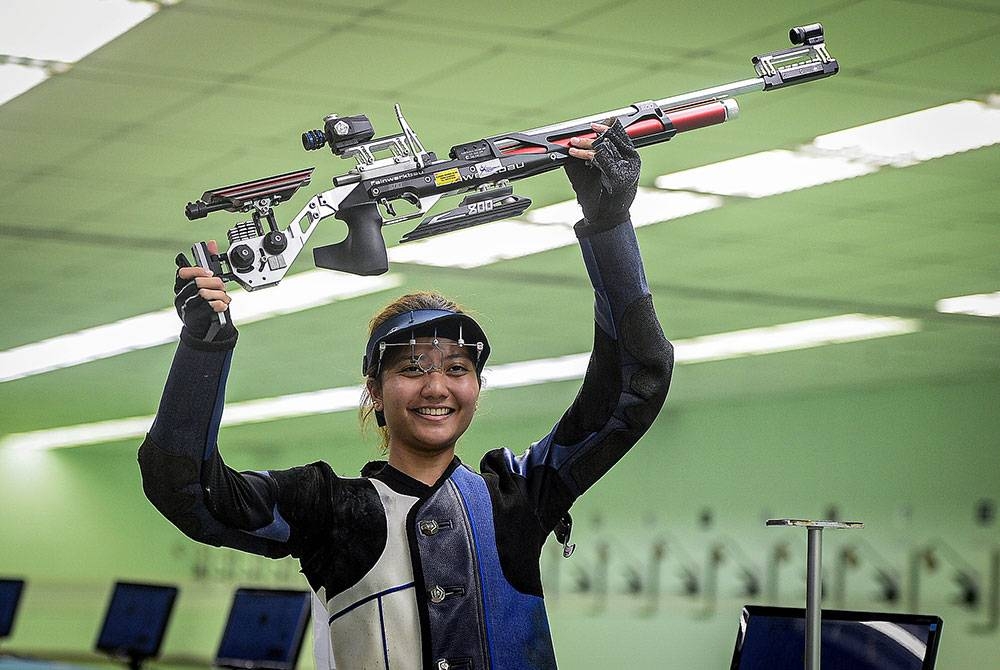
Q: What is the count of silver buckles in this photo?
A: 3